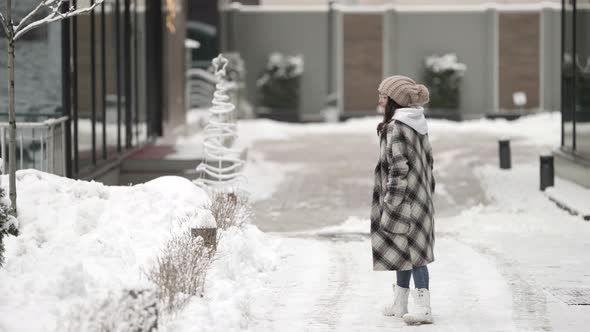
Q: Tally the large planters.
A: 2